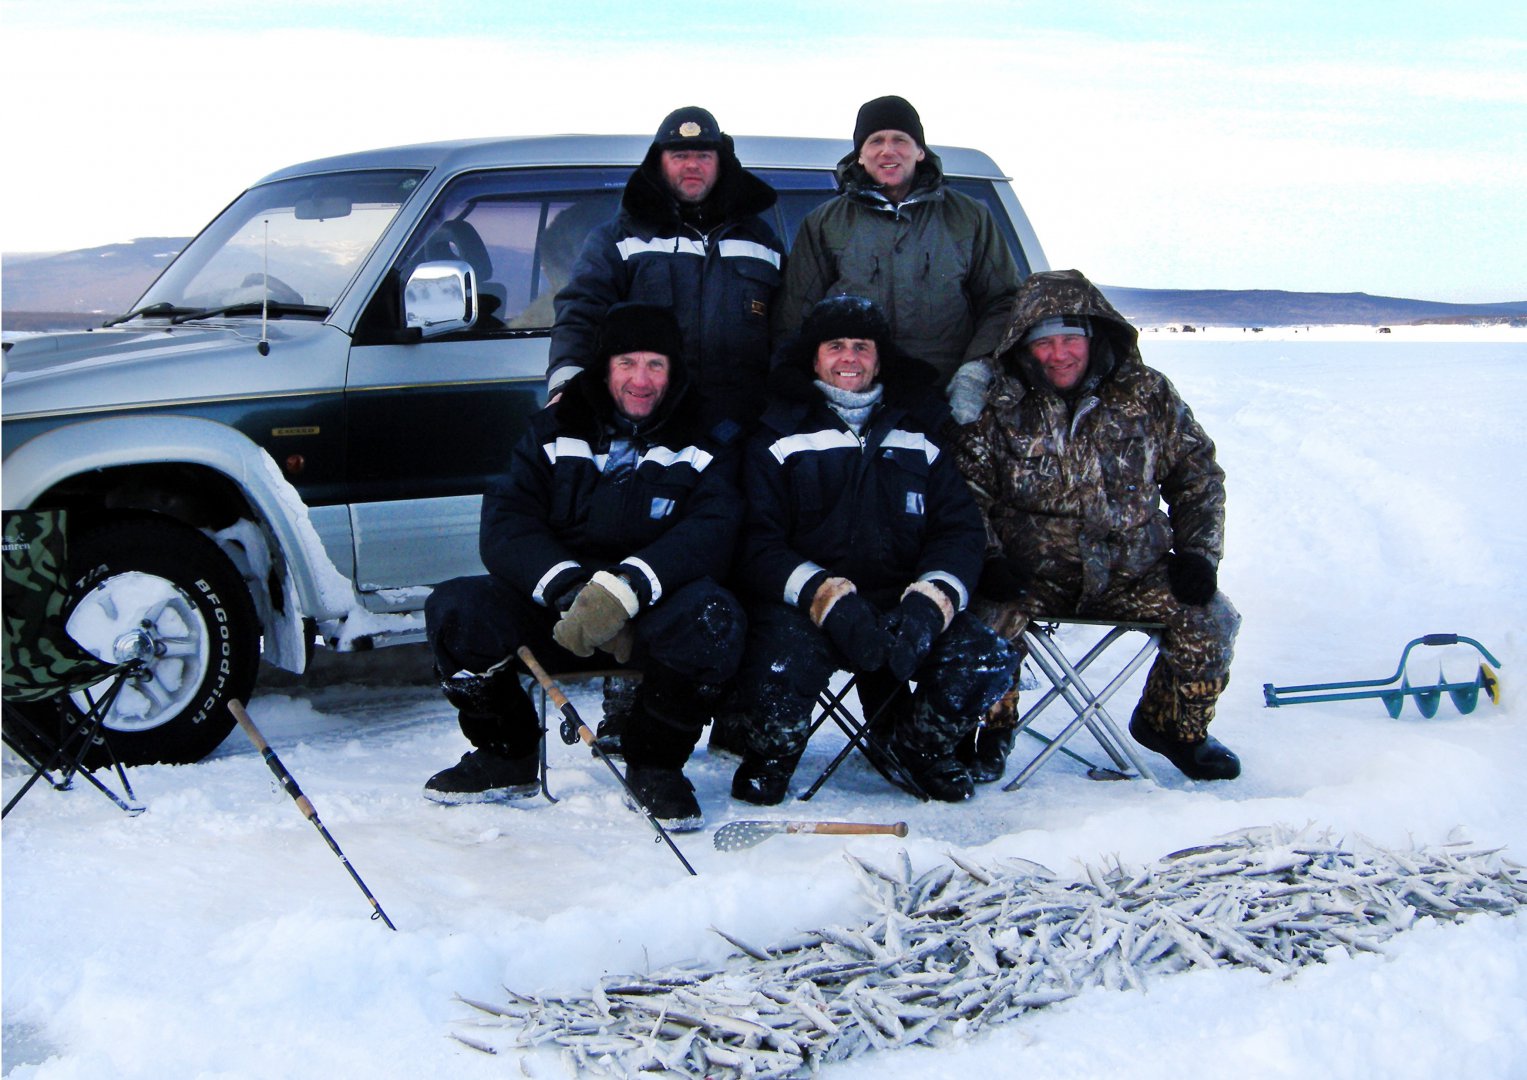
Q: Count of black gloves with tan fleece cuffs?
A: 2